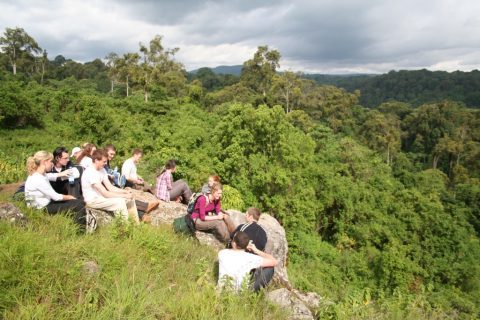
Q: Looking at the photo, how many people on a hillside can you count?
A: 12